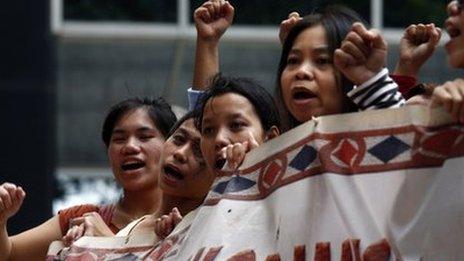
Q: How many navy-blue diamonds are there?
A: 3